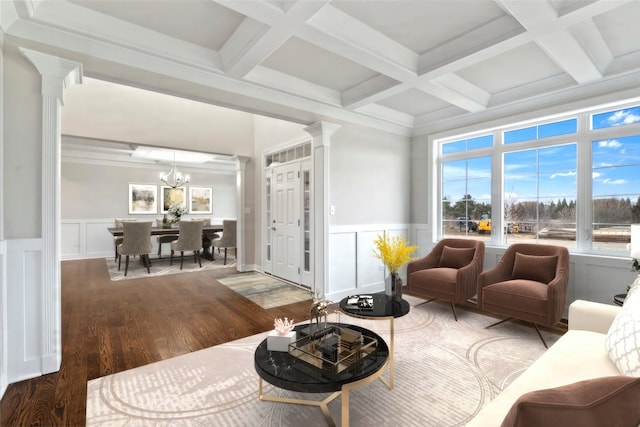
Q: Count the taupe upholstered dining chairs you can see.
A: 6